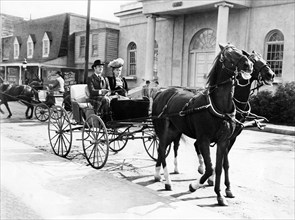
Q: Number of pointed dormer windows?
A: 3